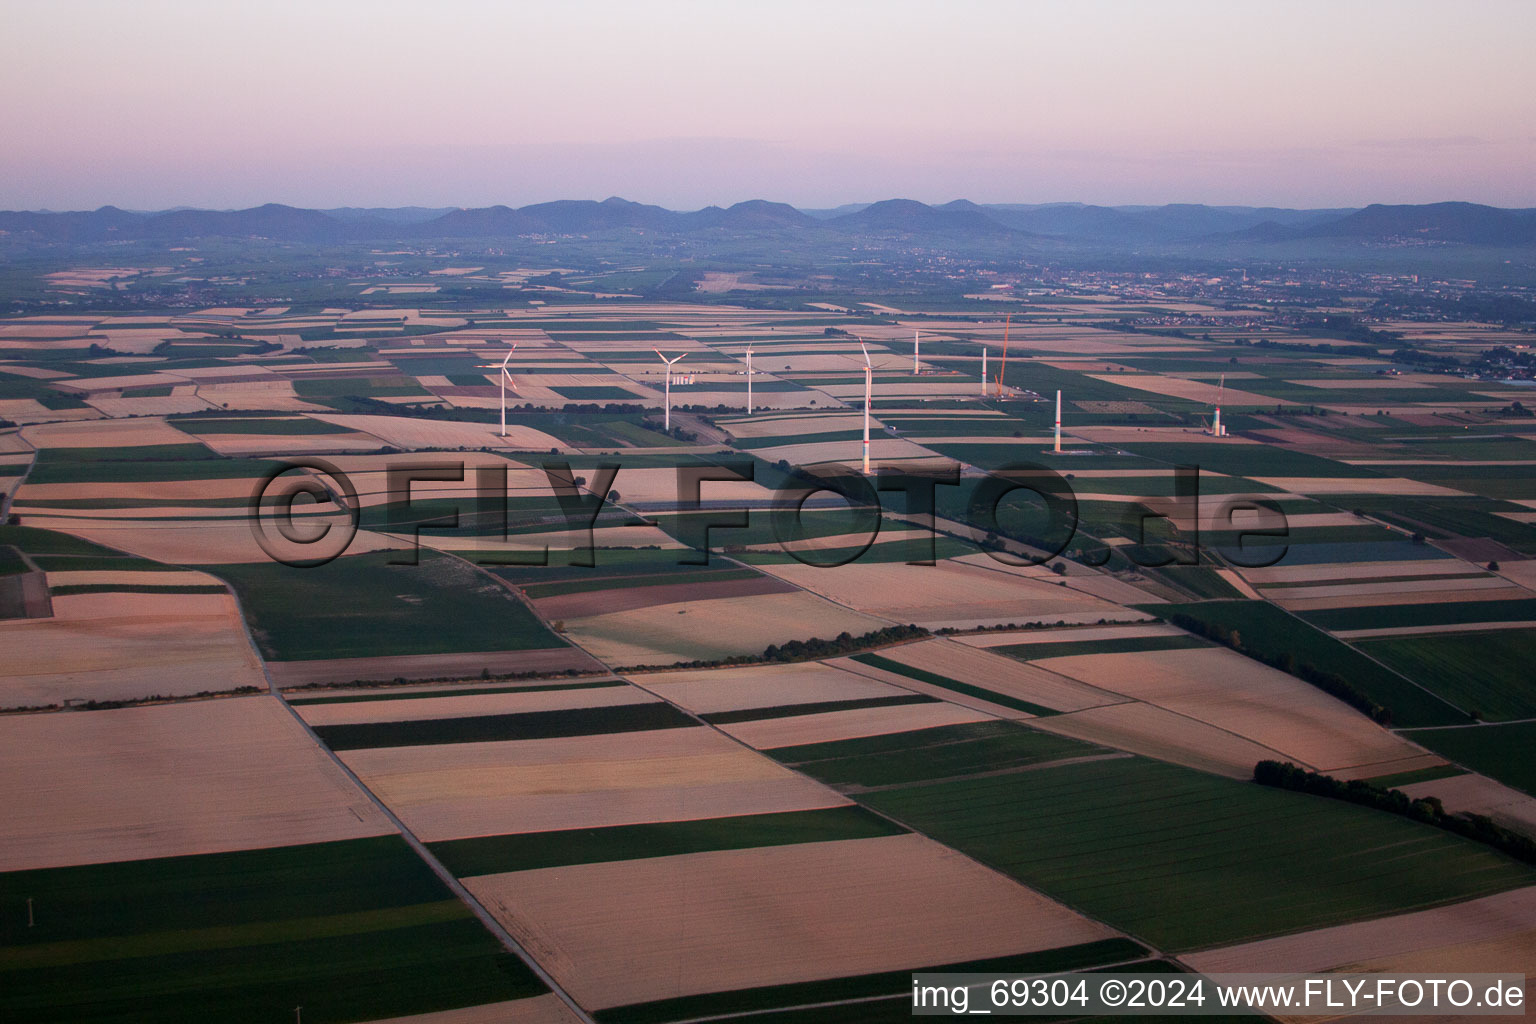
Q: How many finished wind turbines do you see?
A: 4